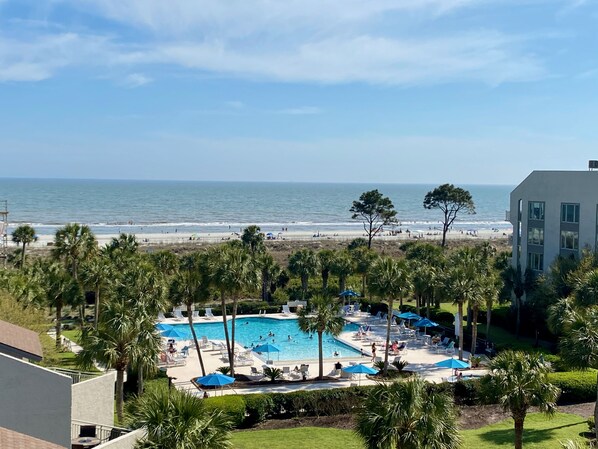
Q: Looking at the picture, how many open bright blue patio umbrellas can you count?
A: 9